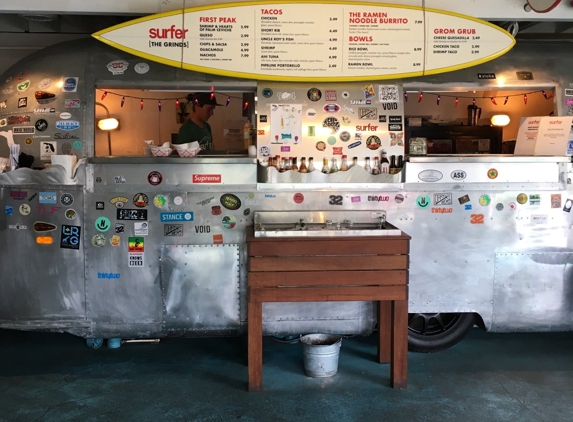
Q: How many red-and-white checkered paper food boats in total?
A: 2